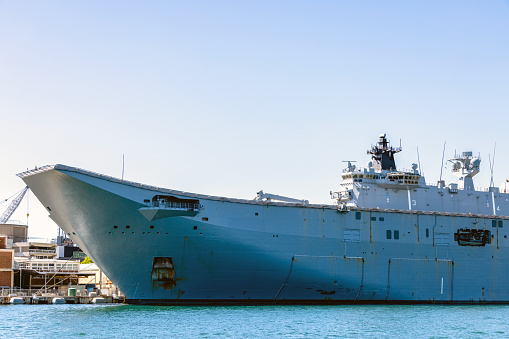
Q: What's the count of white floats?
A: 3